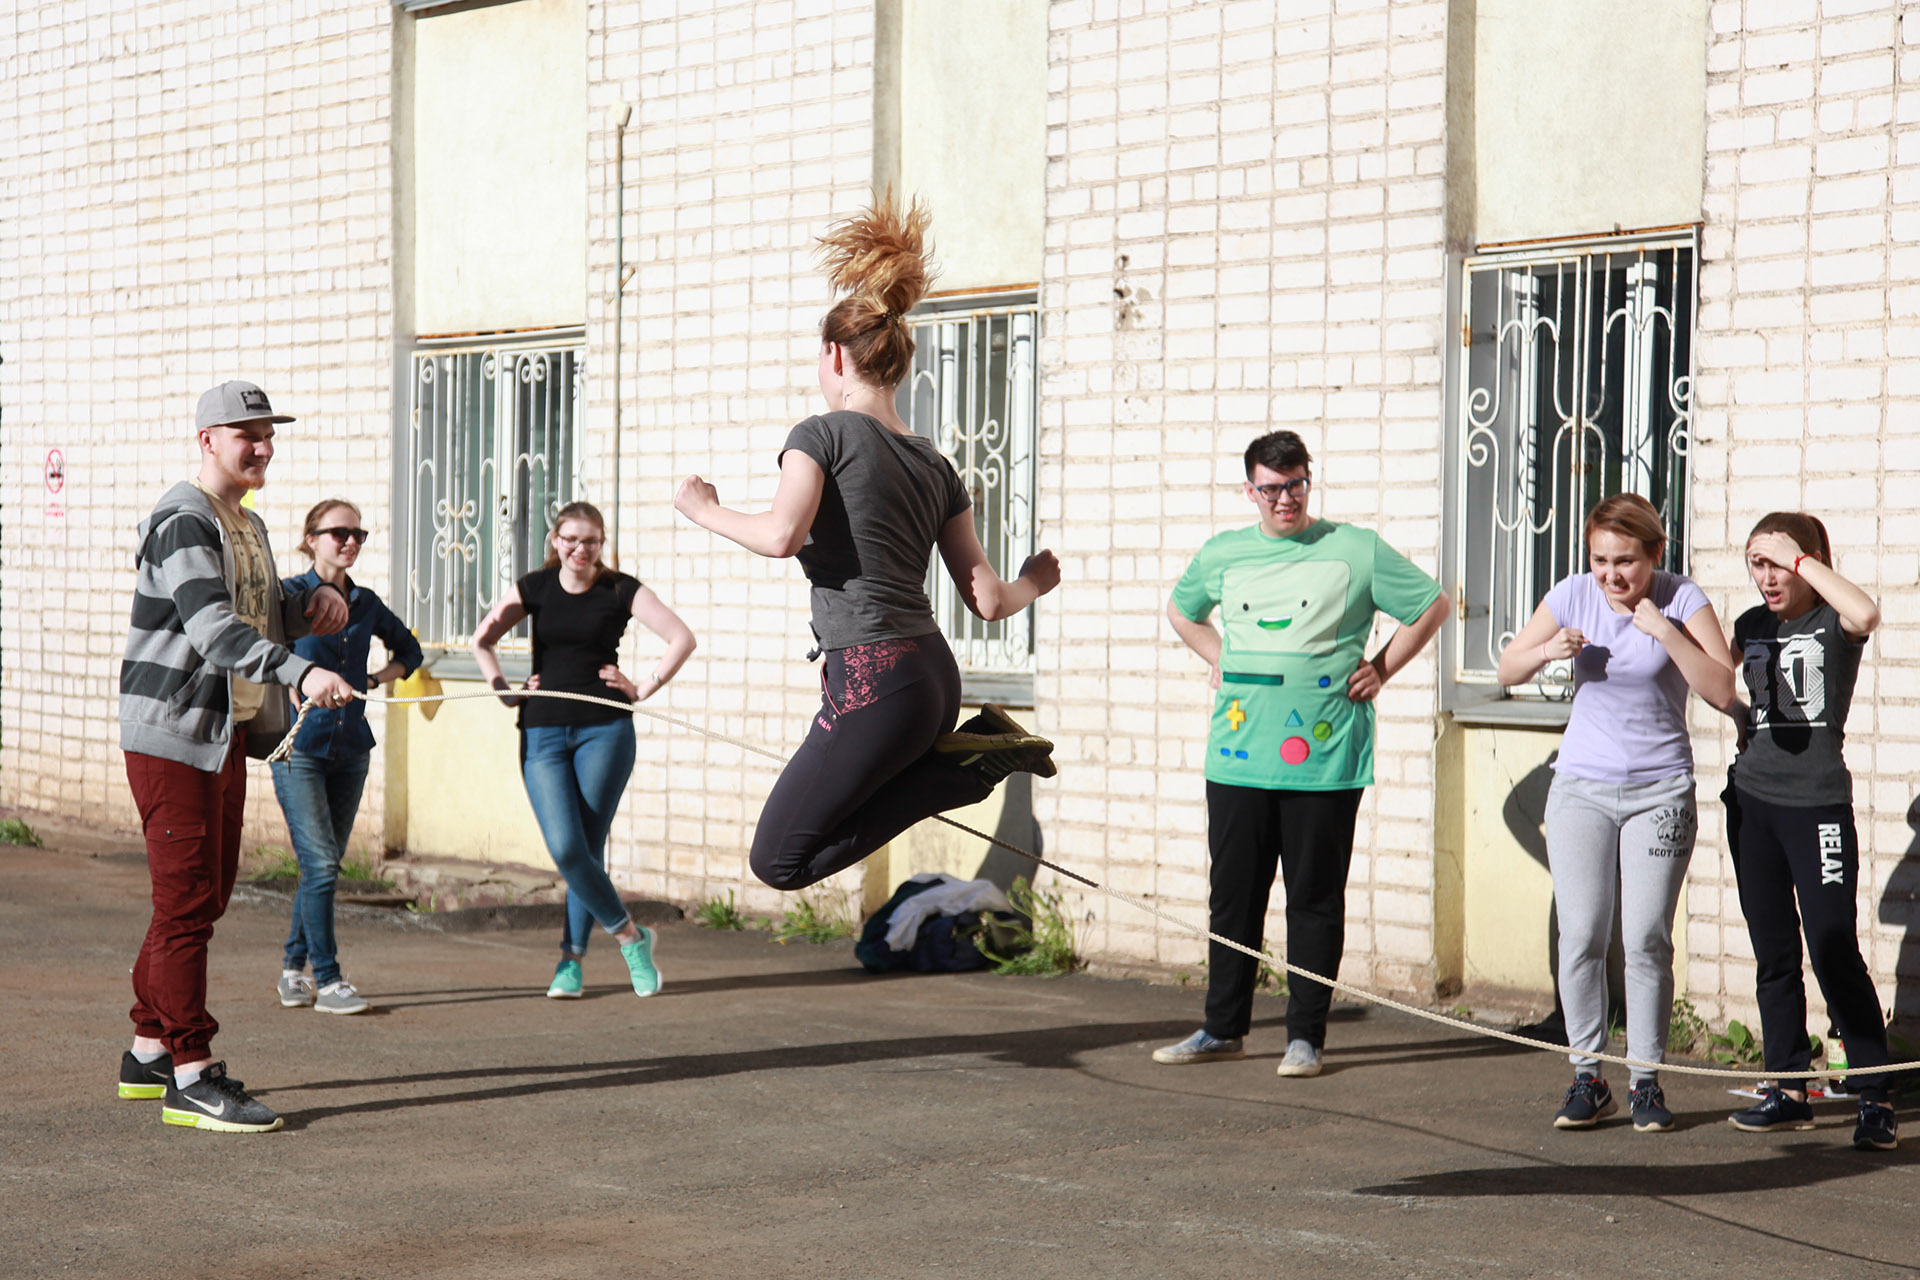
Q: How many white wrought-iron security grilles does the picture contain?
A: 3